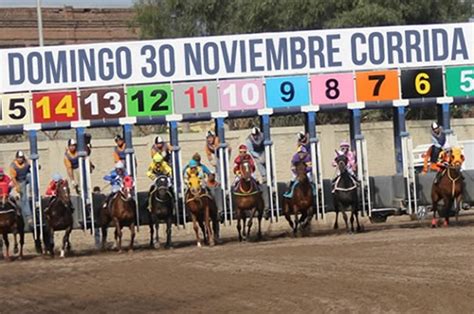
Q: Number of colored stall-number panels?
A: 11